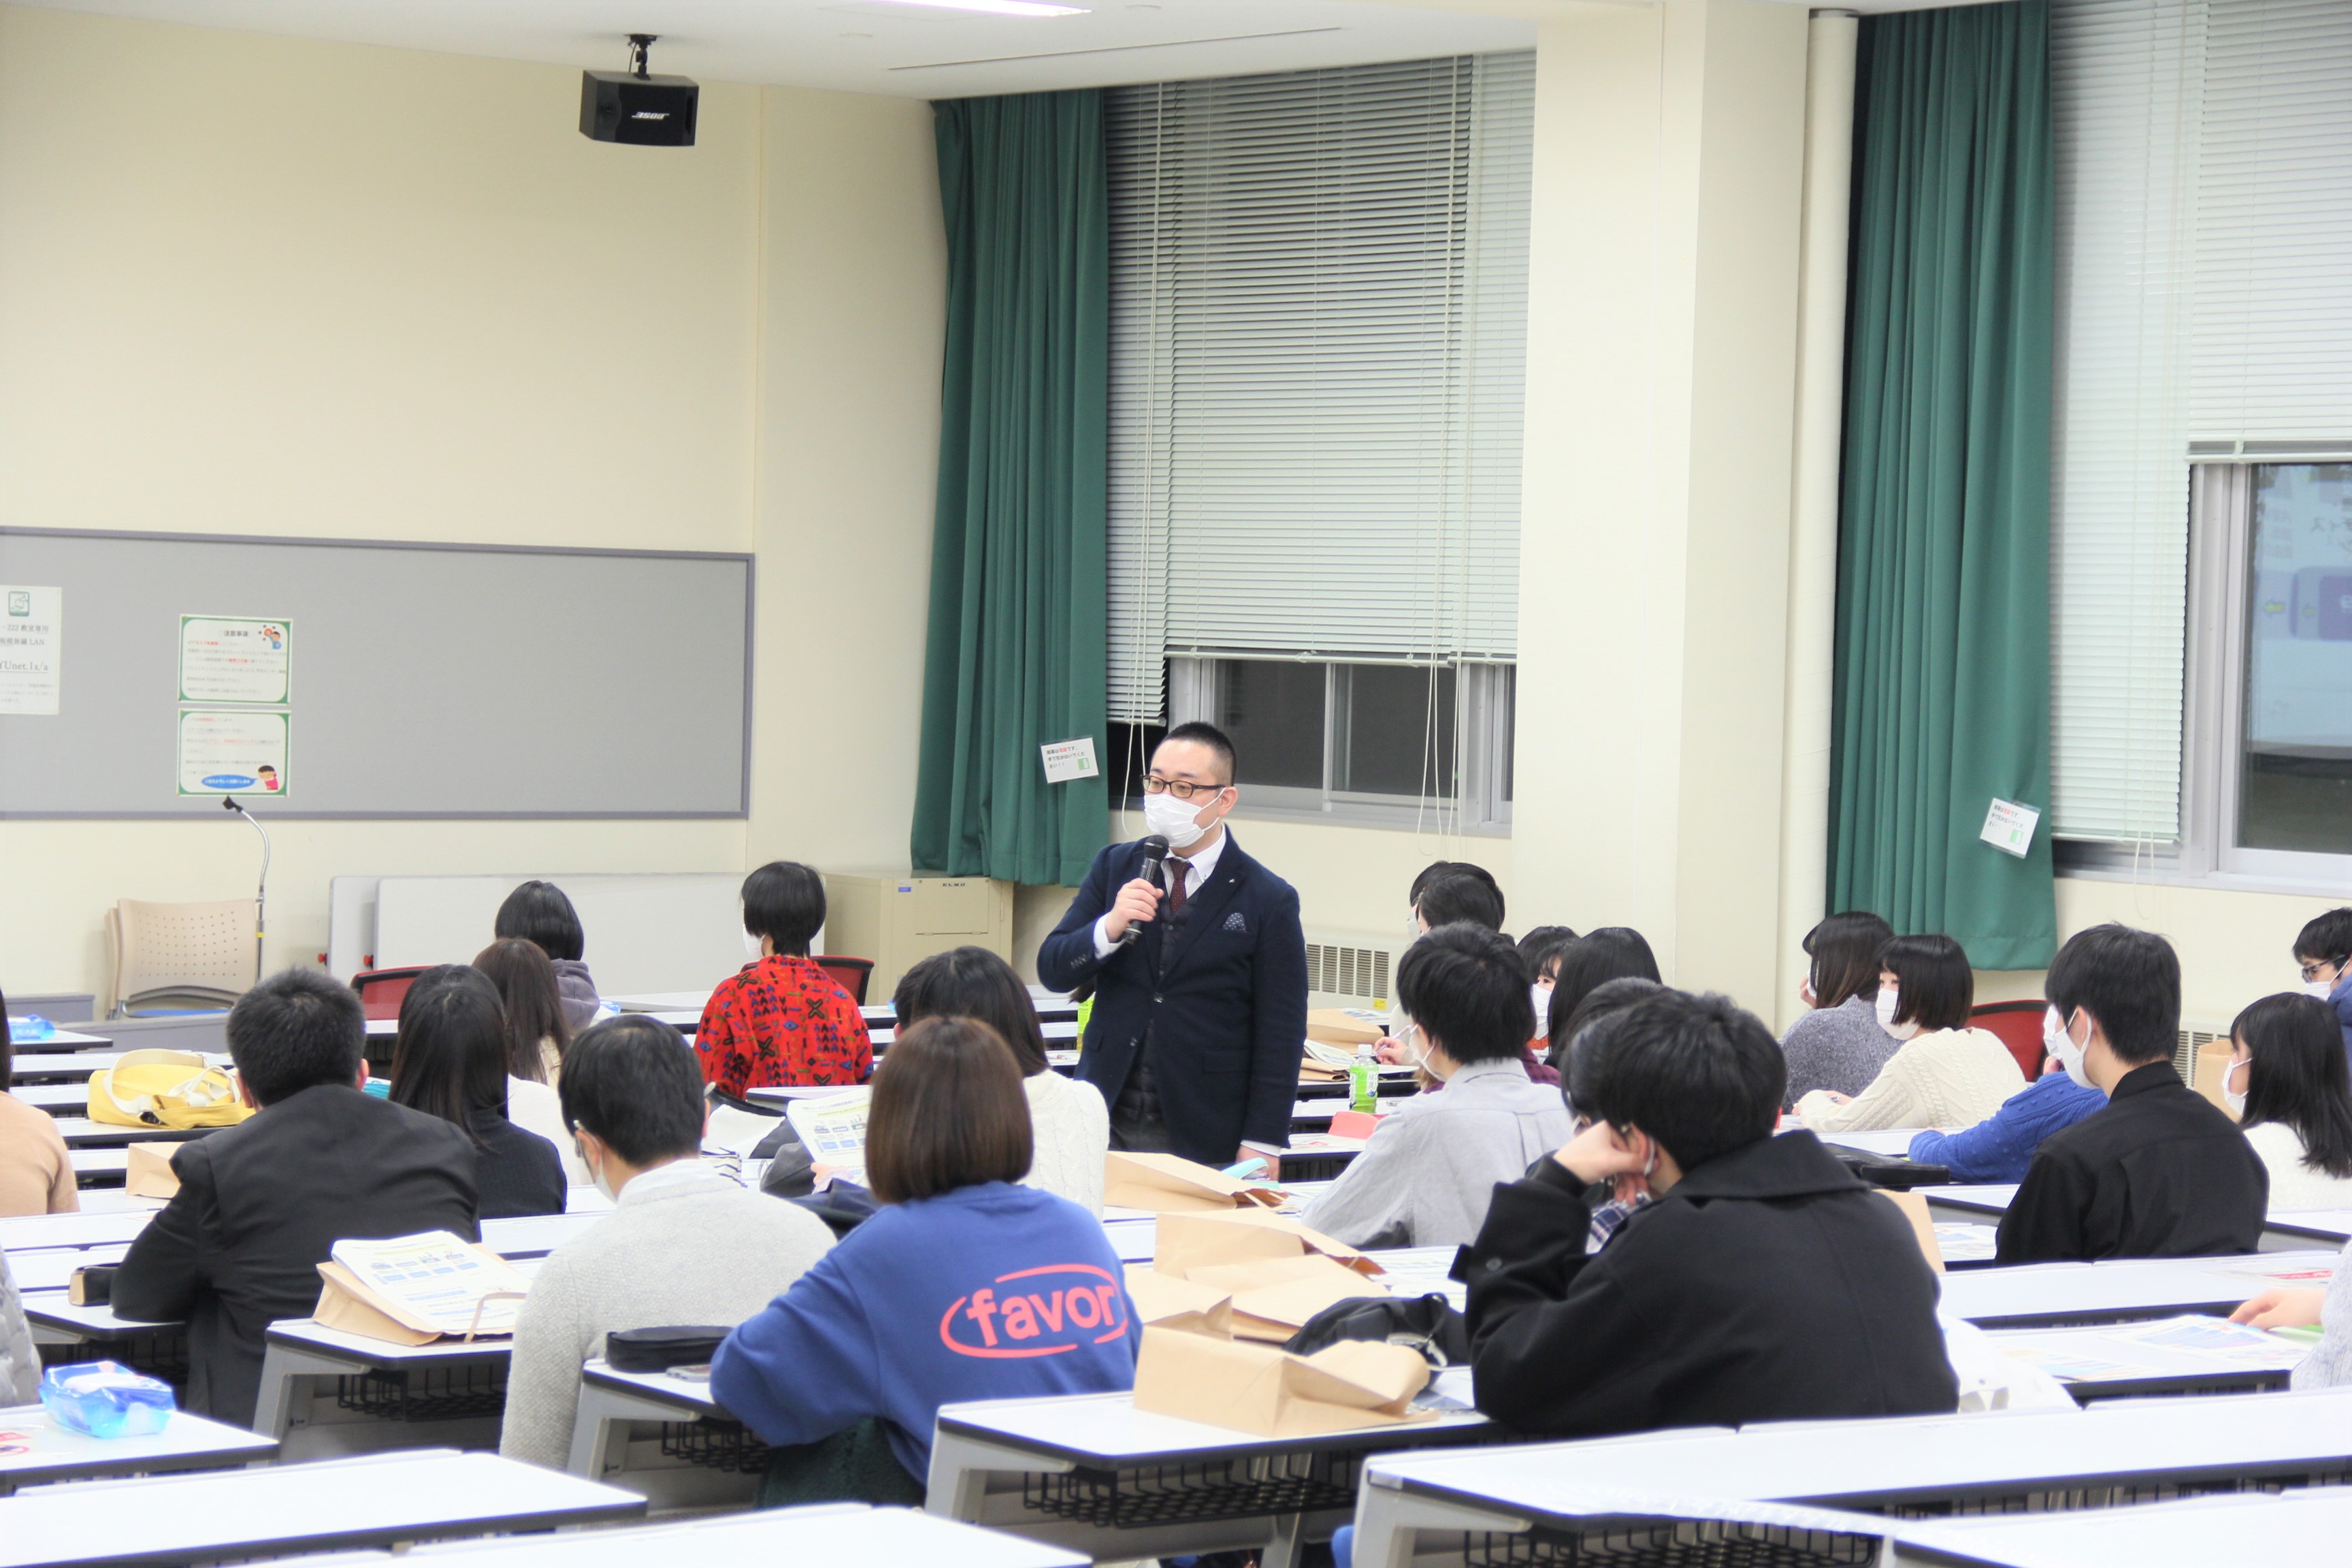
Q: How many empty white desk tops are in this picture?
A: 4